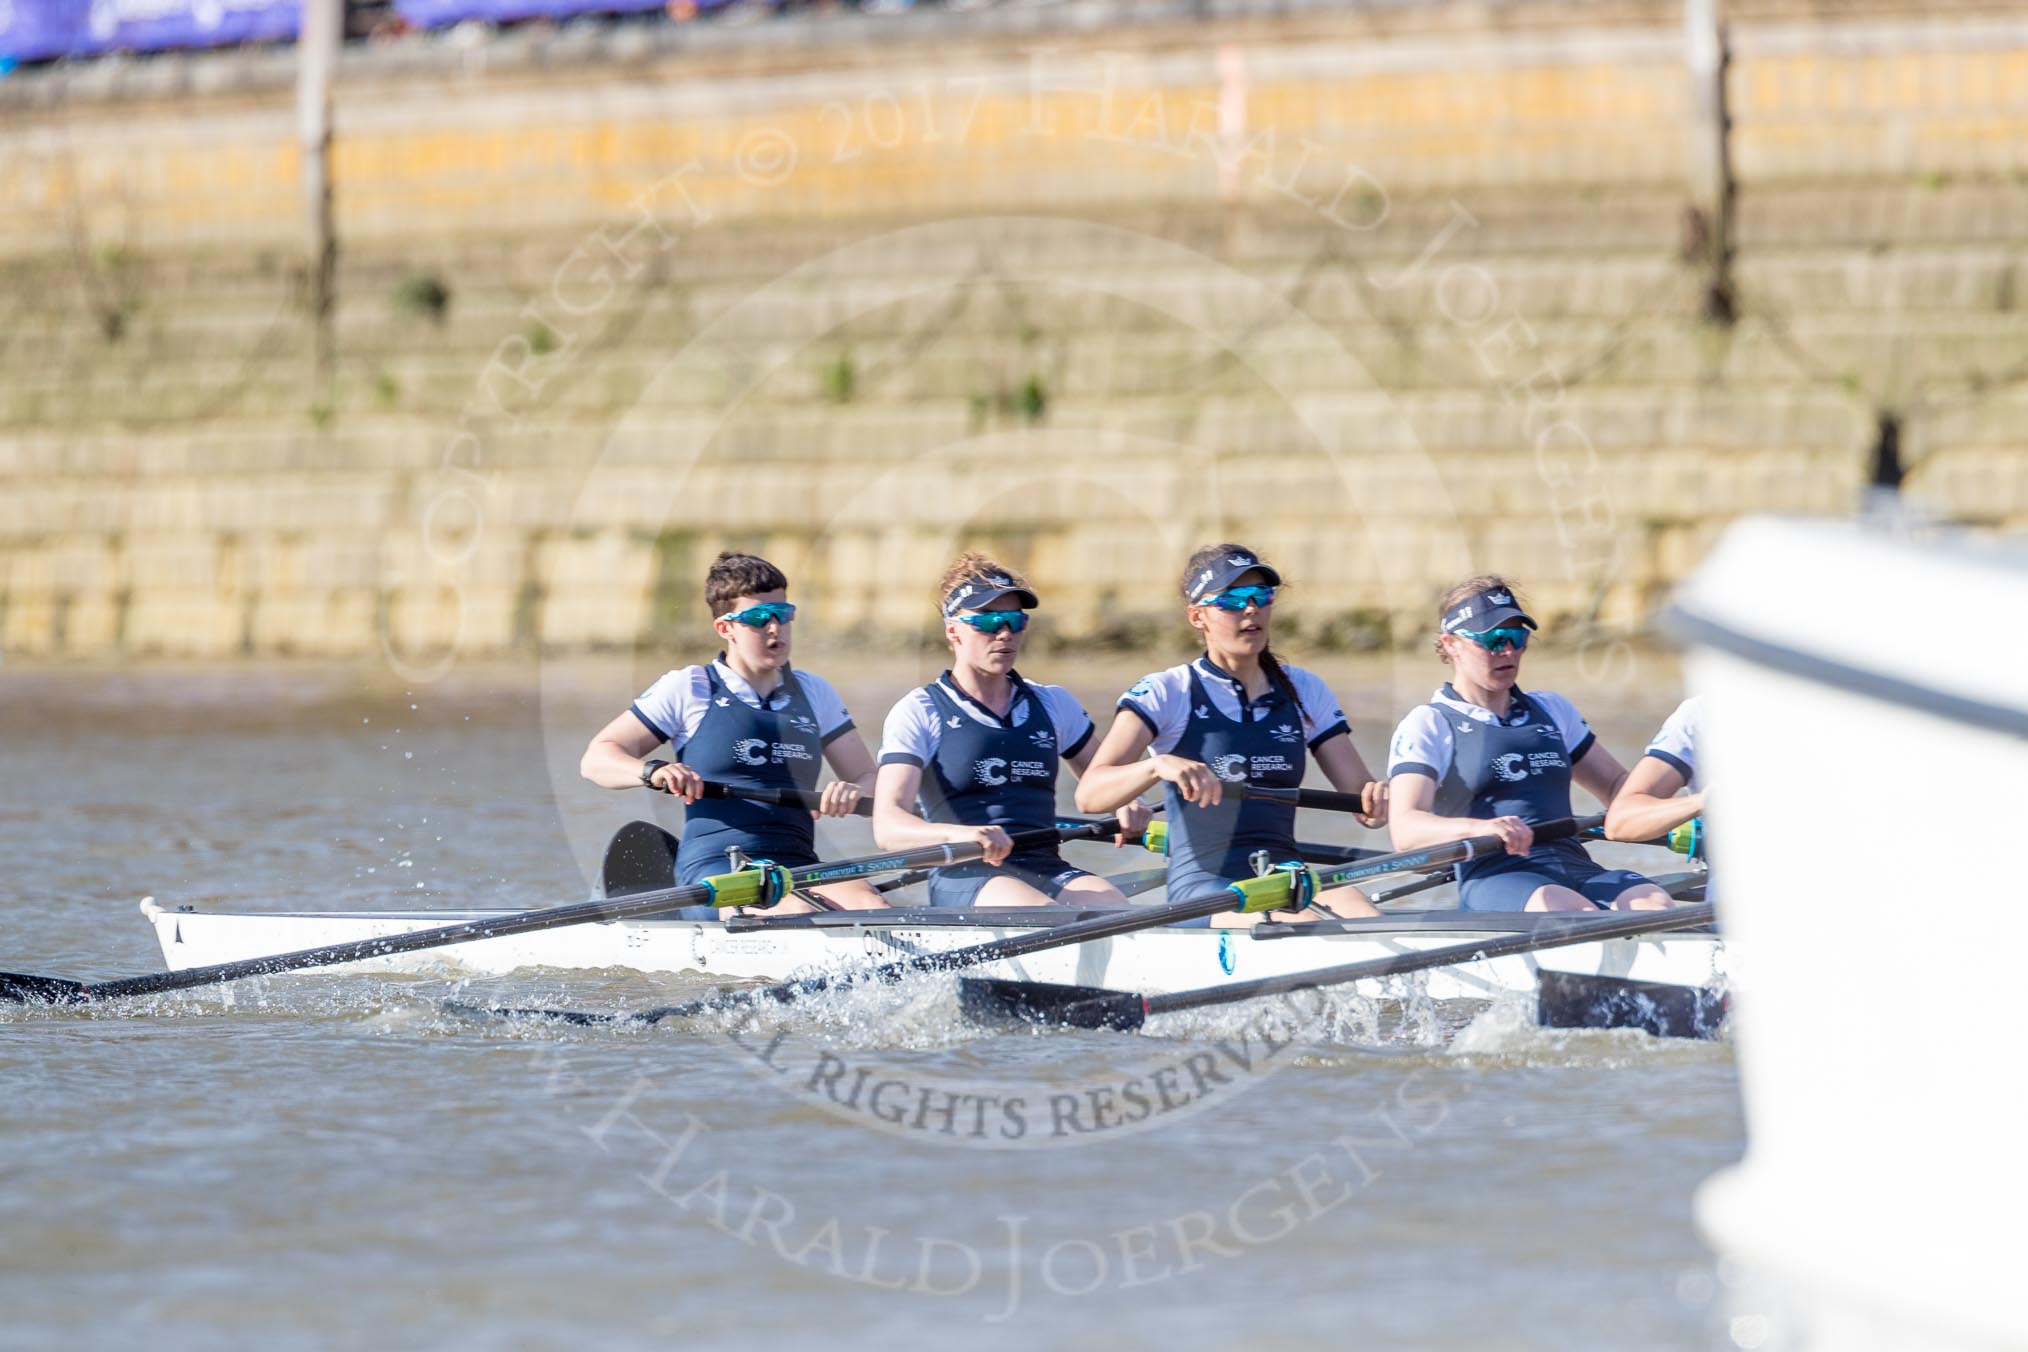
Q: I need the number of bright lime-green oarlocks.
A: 4